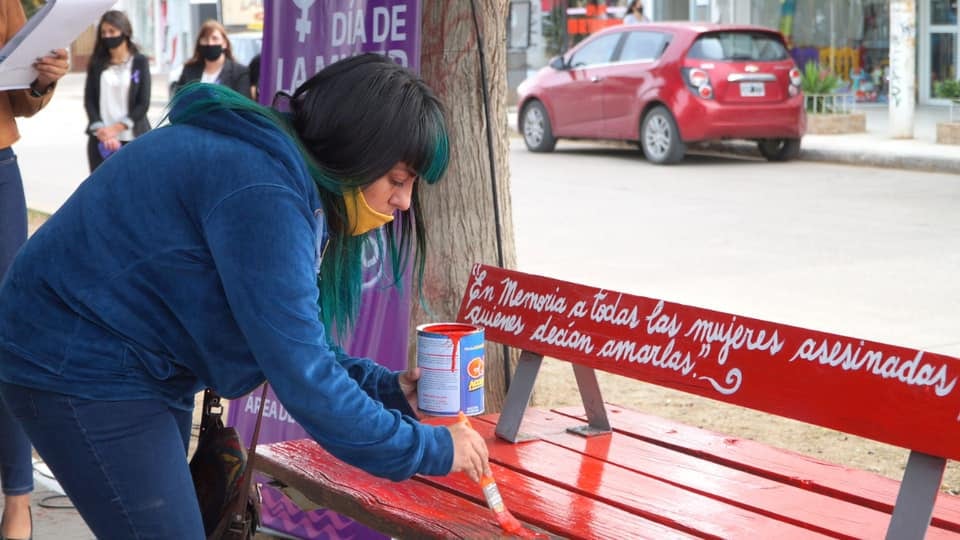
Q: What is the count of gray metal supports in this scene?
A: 3